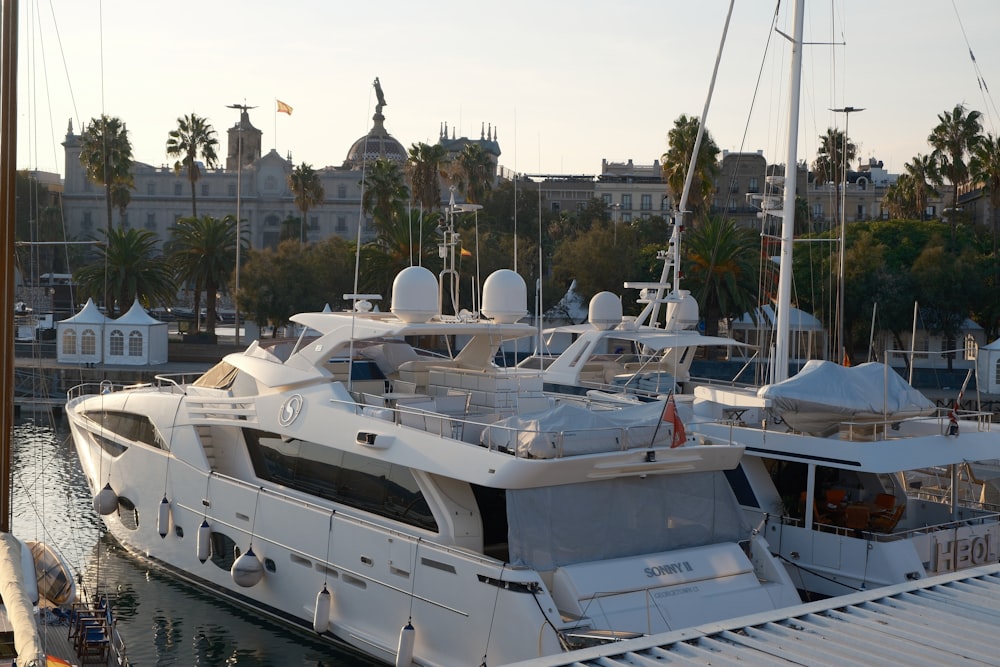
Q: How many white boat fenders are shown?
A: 6